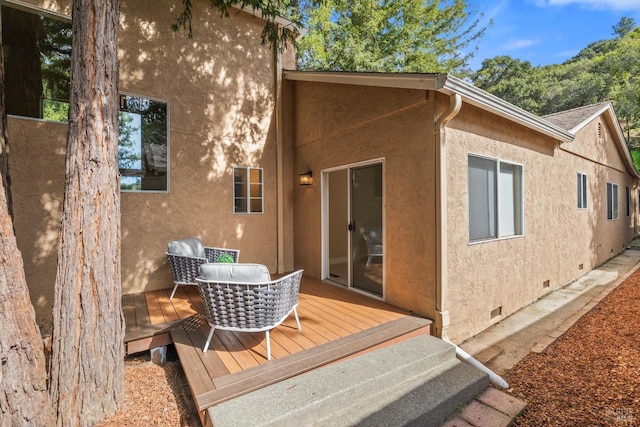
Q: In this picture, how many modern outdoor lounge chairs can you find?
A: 2